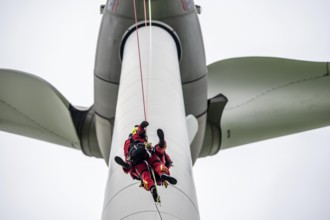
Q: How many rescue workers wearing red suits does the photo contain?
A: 2